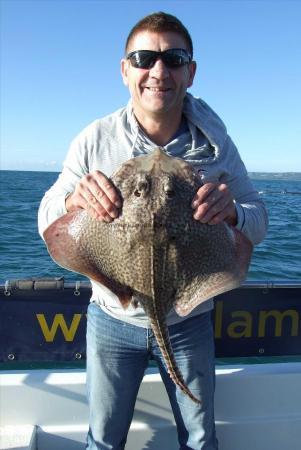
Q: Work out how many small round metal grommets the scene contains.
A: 6